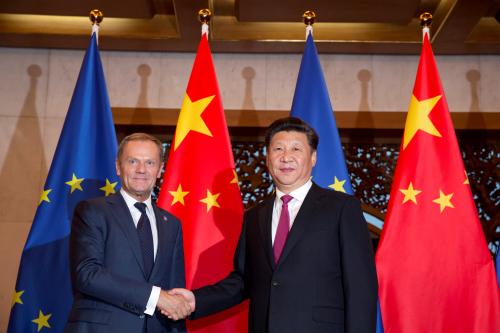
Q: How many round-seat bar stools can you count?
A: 0